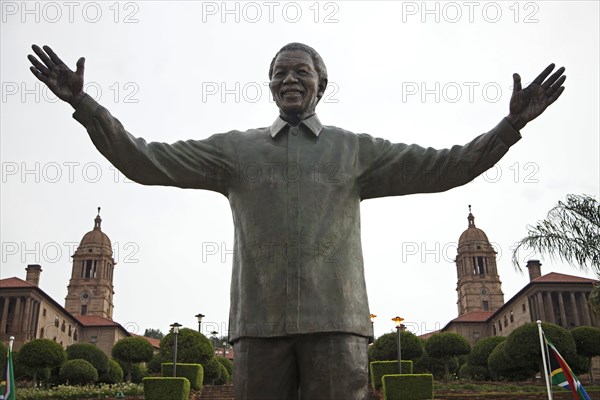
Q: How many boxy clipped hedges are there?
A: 4